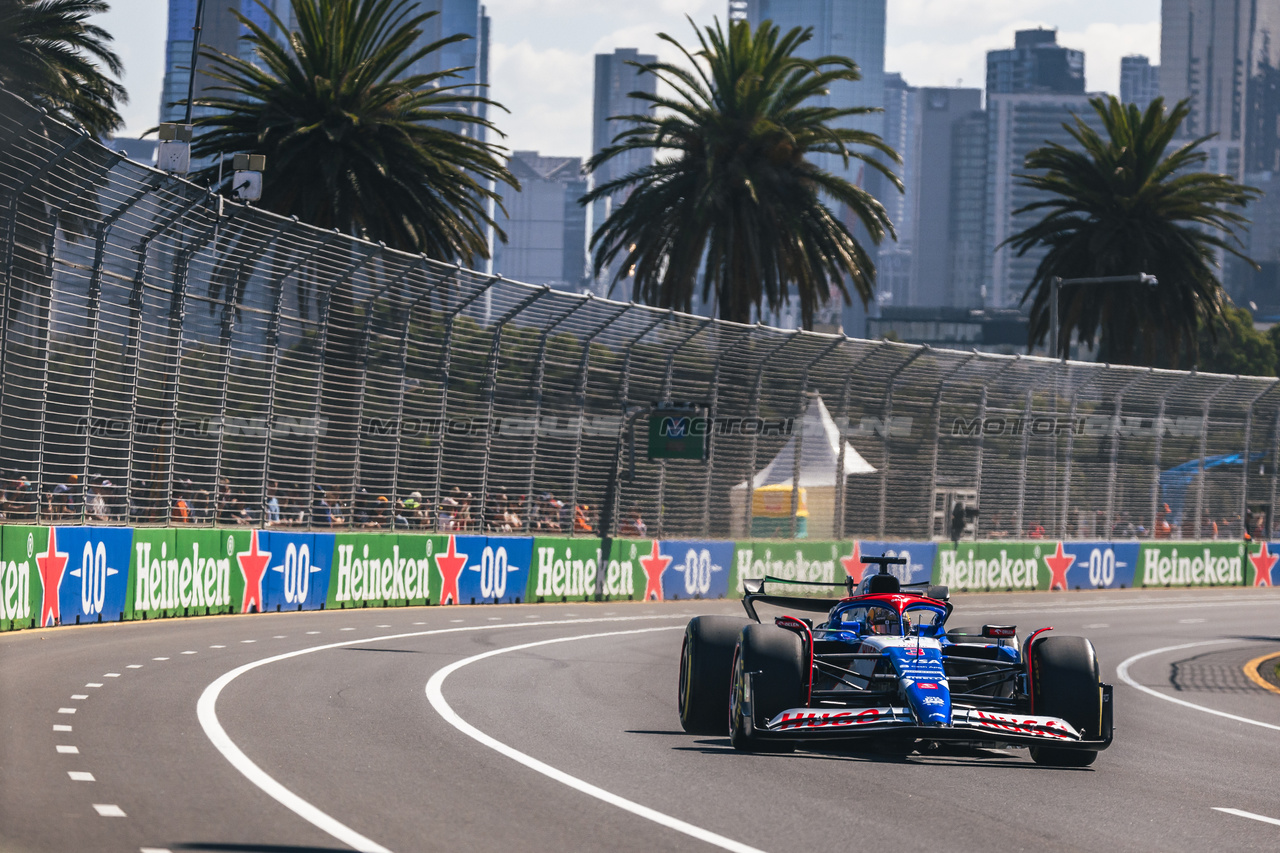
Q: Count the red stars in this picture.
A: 7